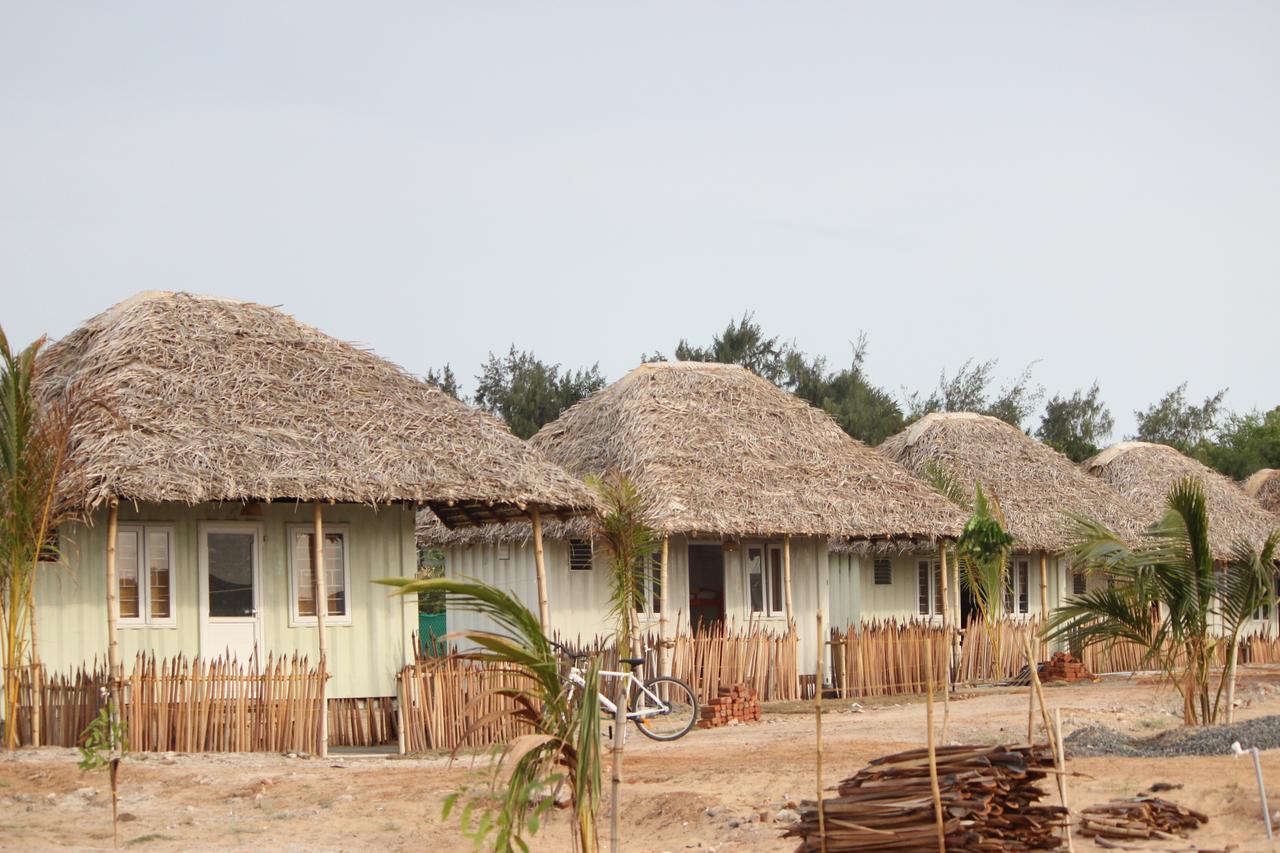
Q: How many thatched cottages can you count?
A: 5